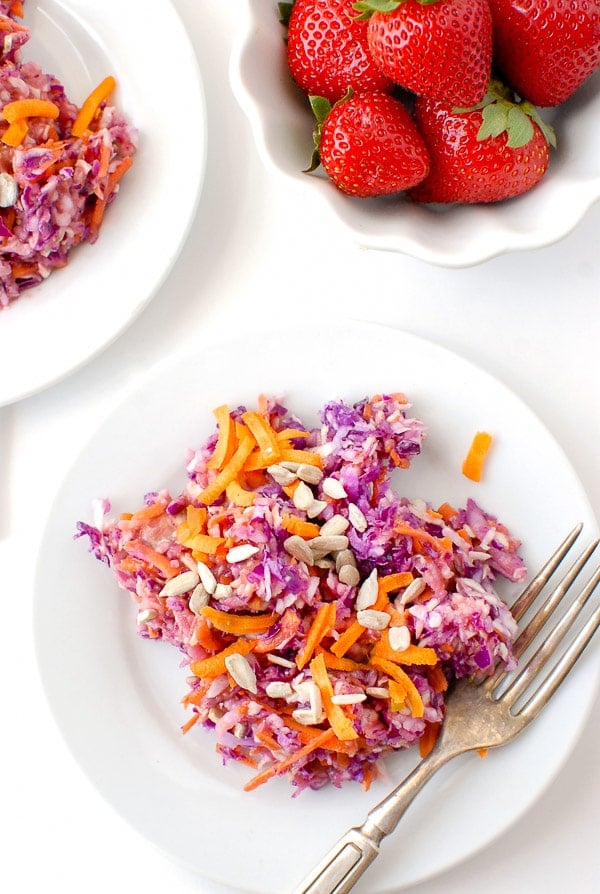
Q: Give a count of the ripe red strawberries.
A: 5